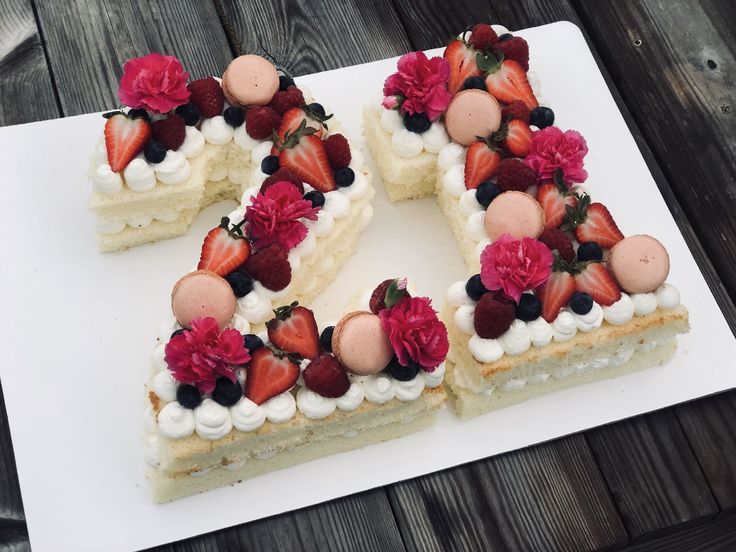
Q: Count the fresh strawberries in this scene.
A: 14